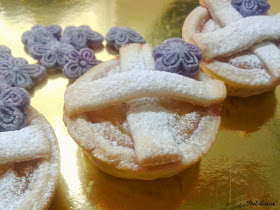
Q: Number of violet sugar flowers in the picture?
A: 10